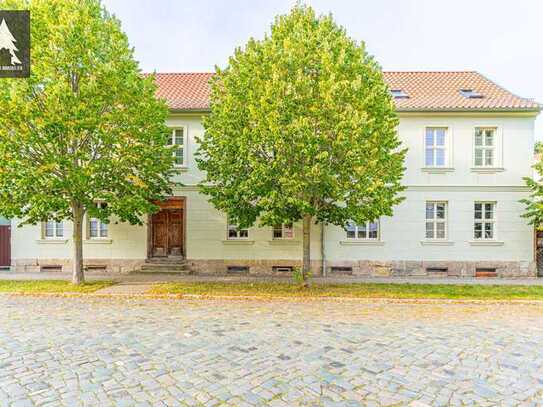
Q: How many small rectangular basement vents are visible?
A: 7